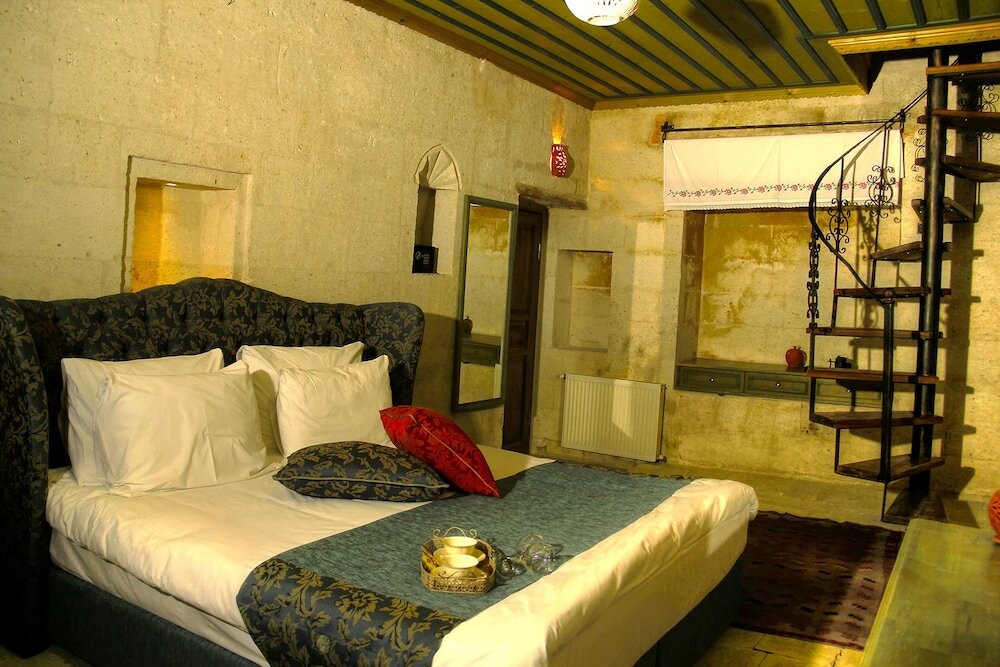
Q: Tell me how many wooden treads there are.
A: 11